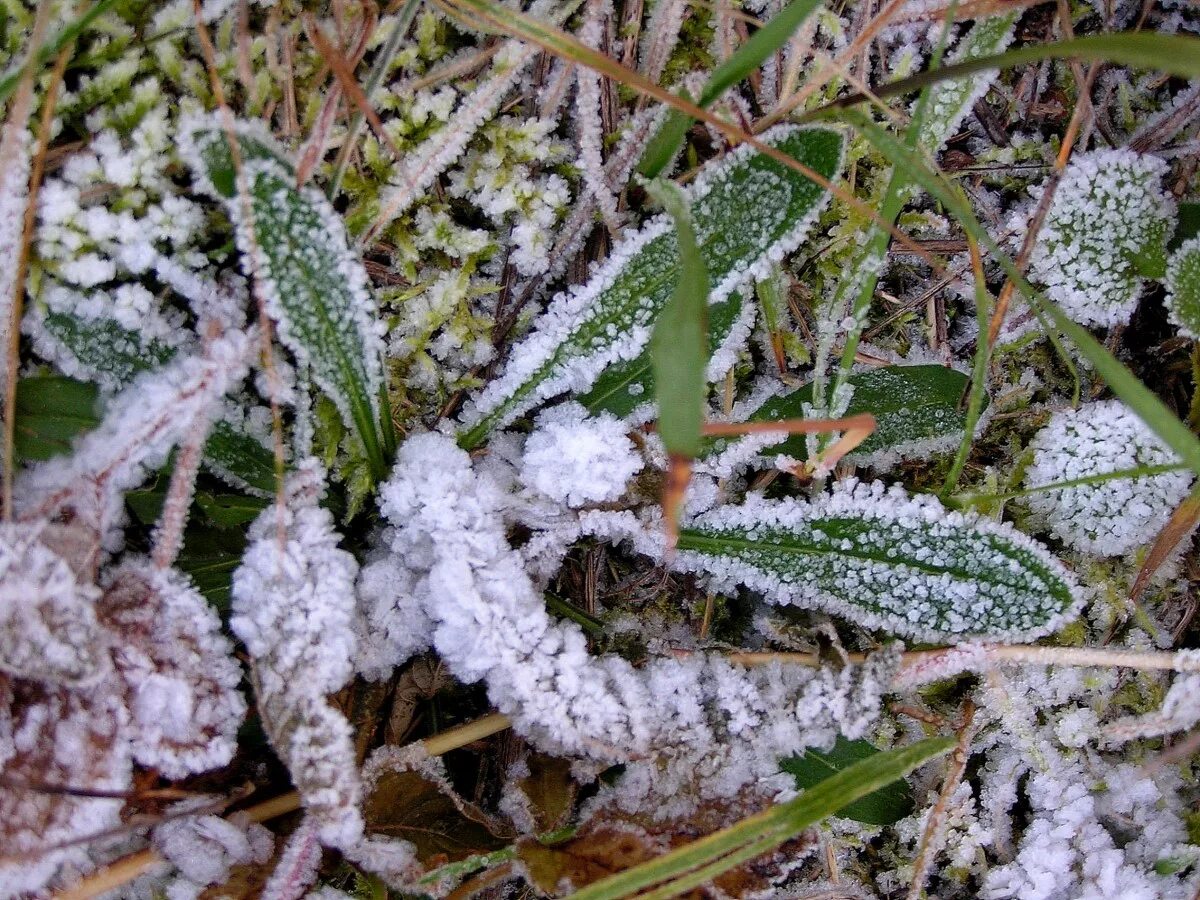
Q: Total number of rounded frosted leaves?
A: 3